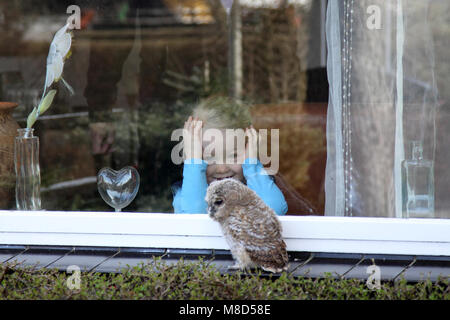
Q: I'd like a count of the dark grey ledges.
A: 1